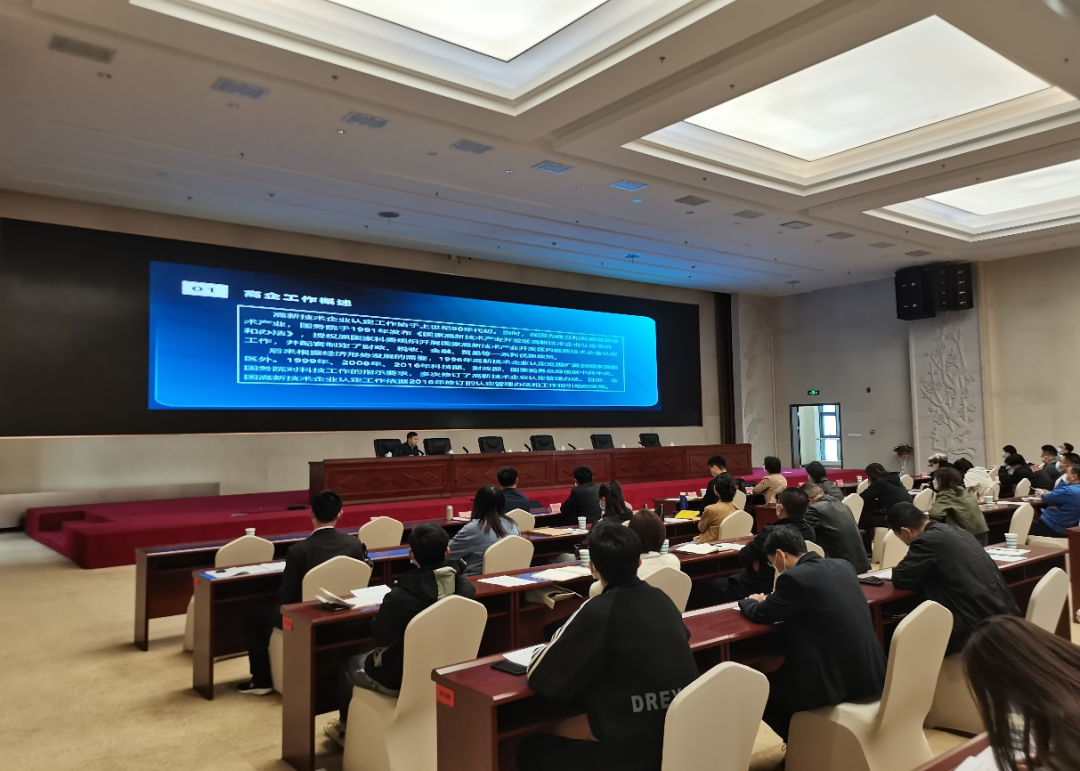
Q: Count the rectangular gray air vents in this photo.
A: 12